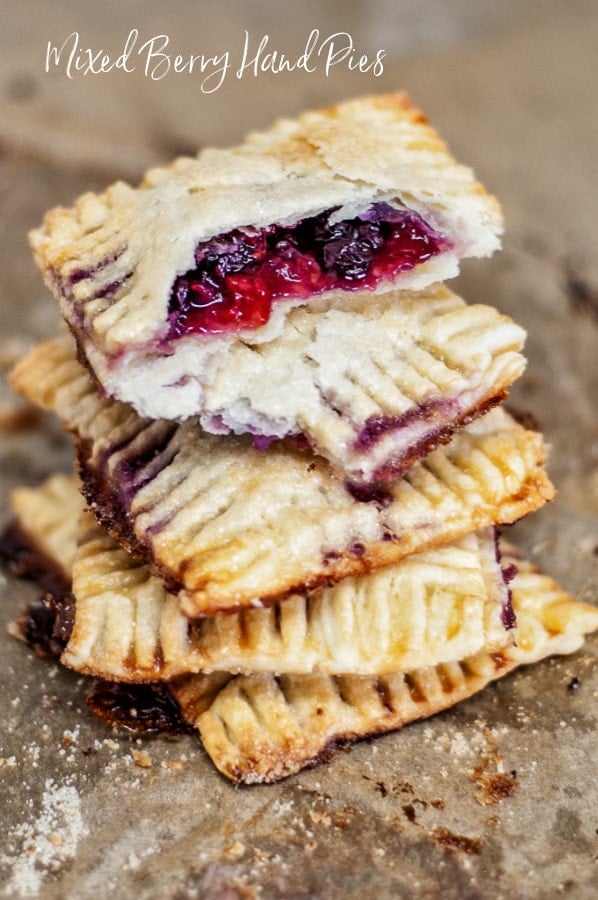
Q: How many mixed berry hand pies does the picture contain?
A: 5